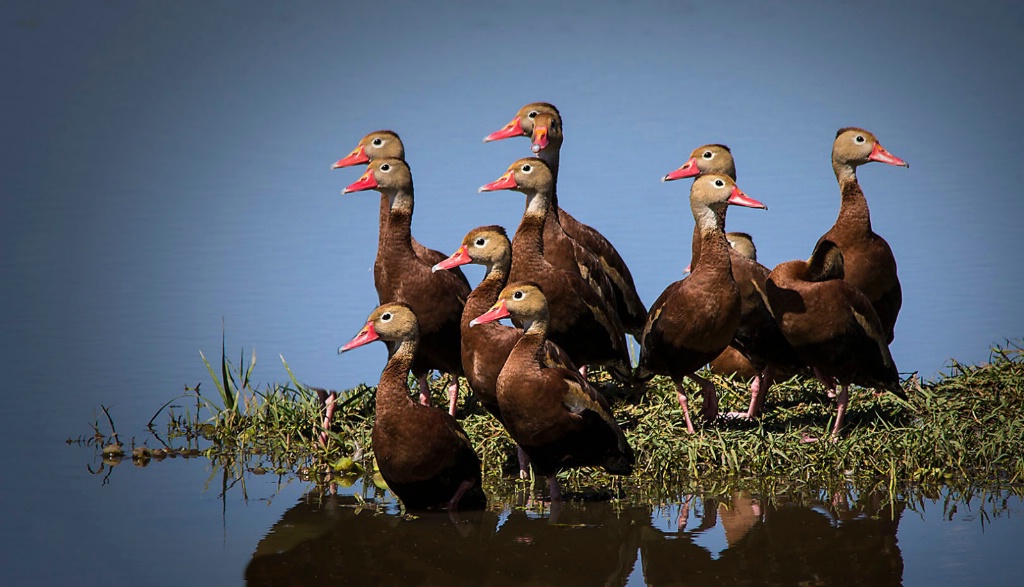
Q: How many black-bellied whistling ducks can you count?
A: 13